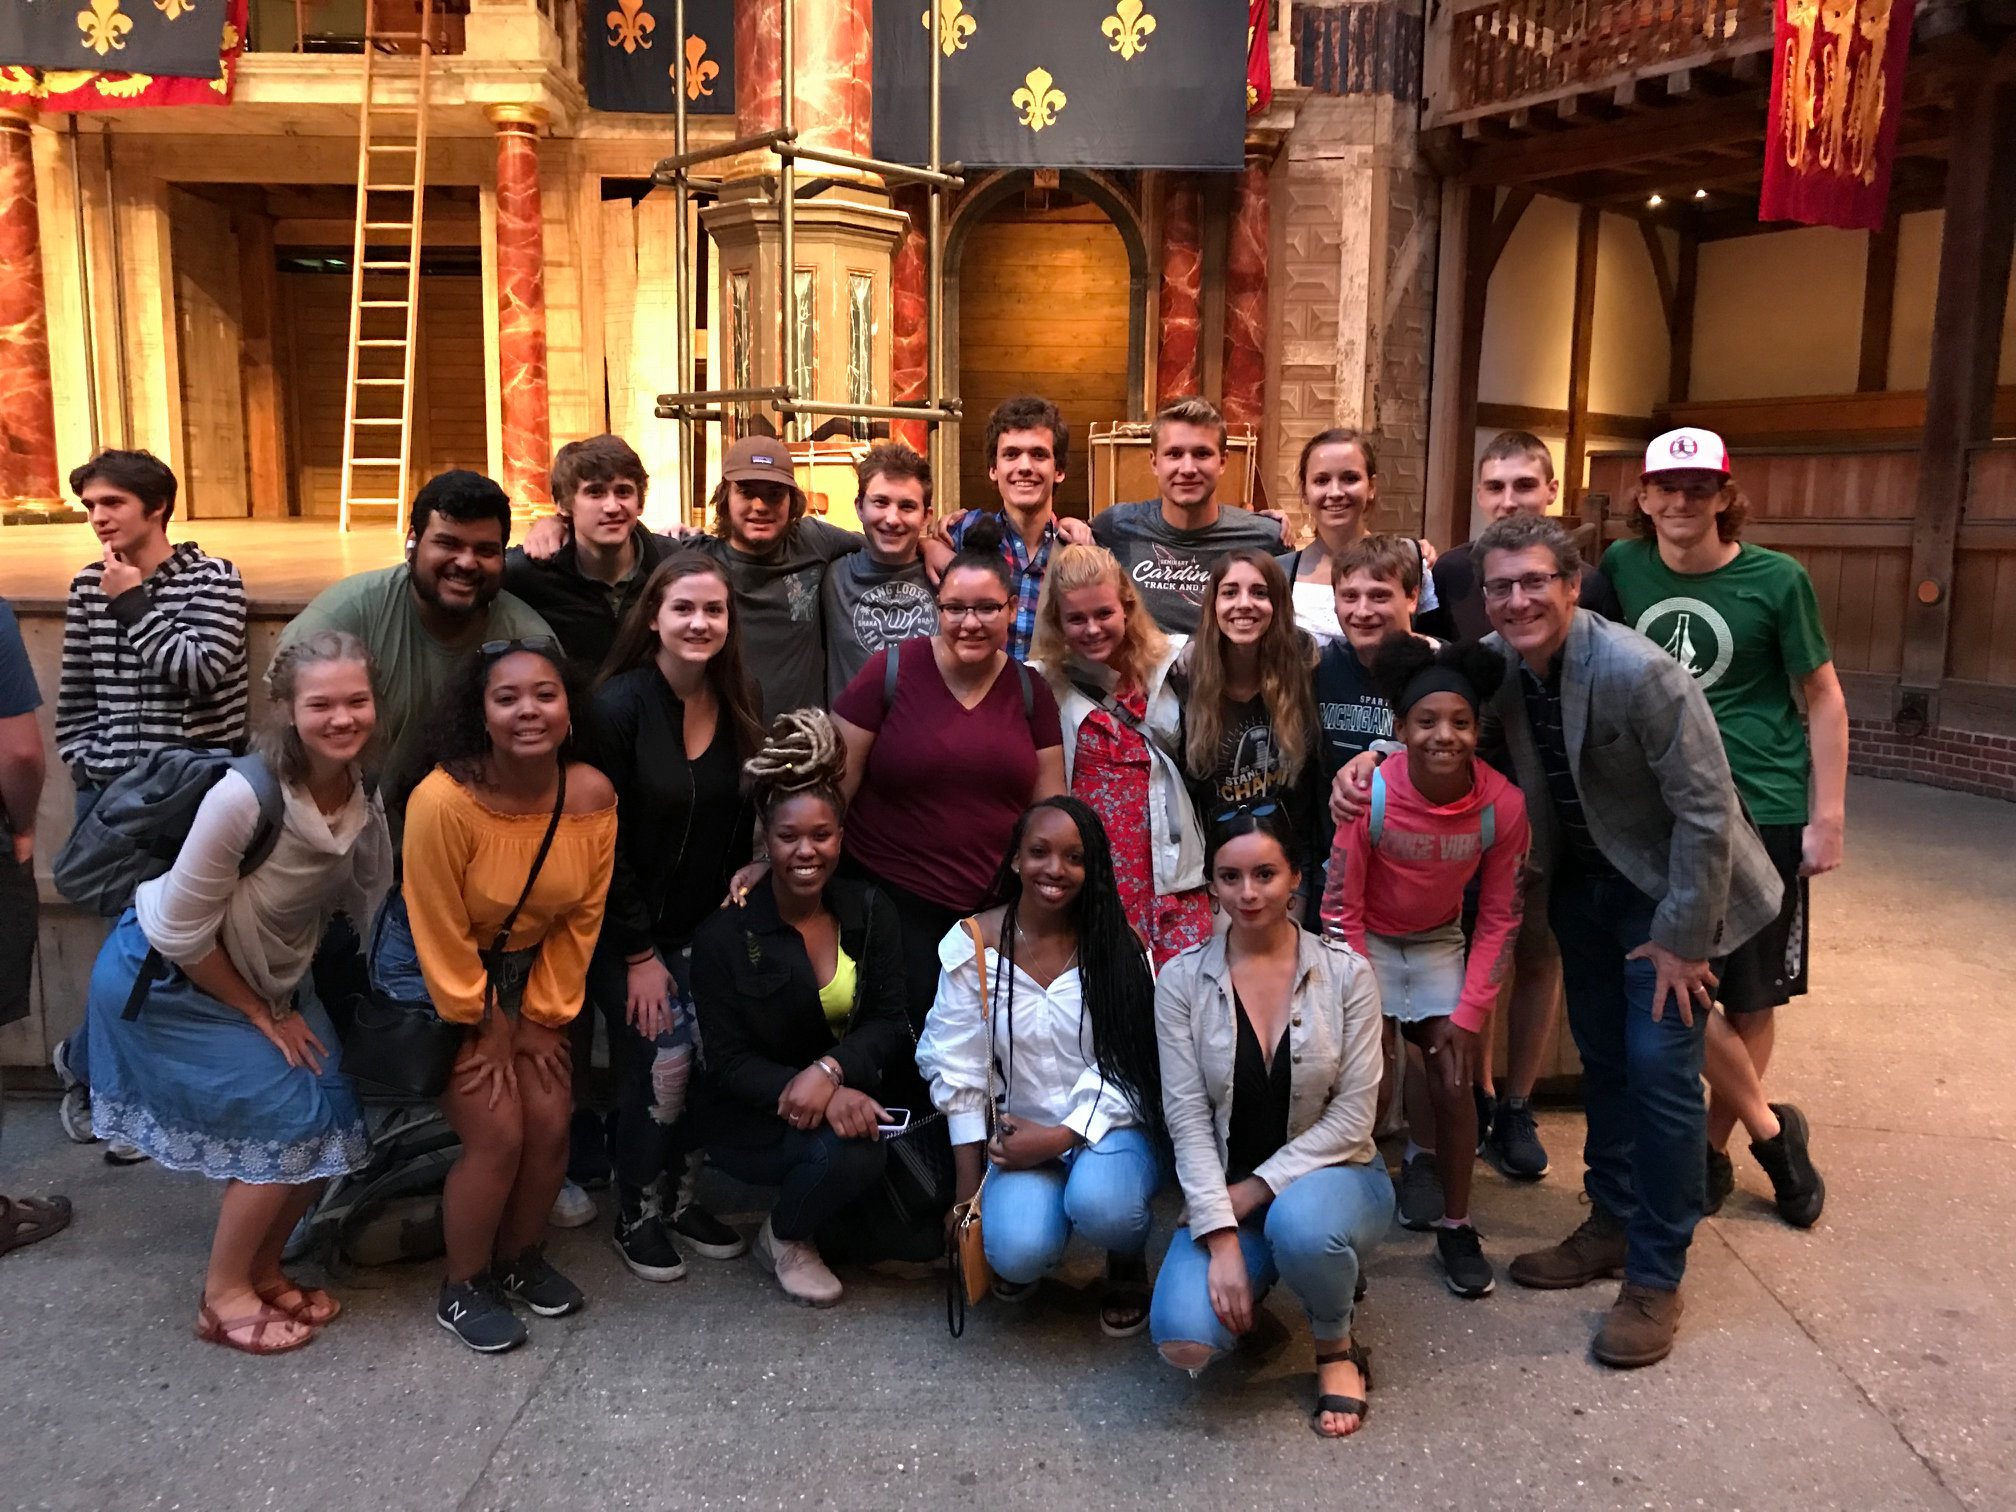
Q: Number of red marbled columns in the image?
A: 6